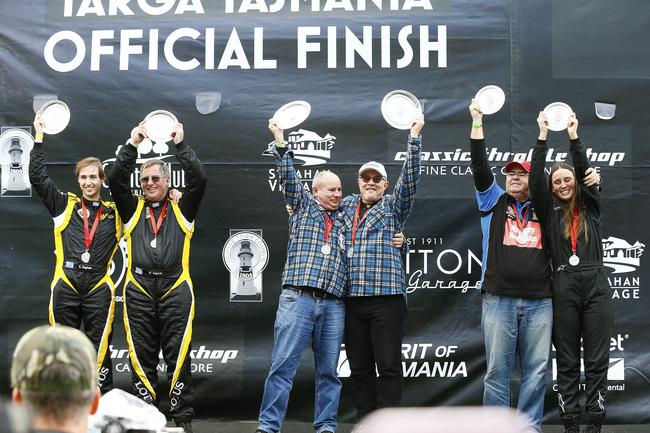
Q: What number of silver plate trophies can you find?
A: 6